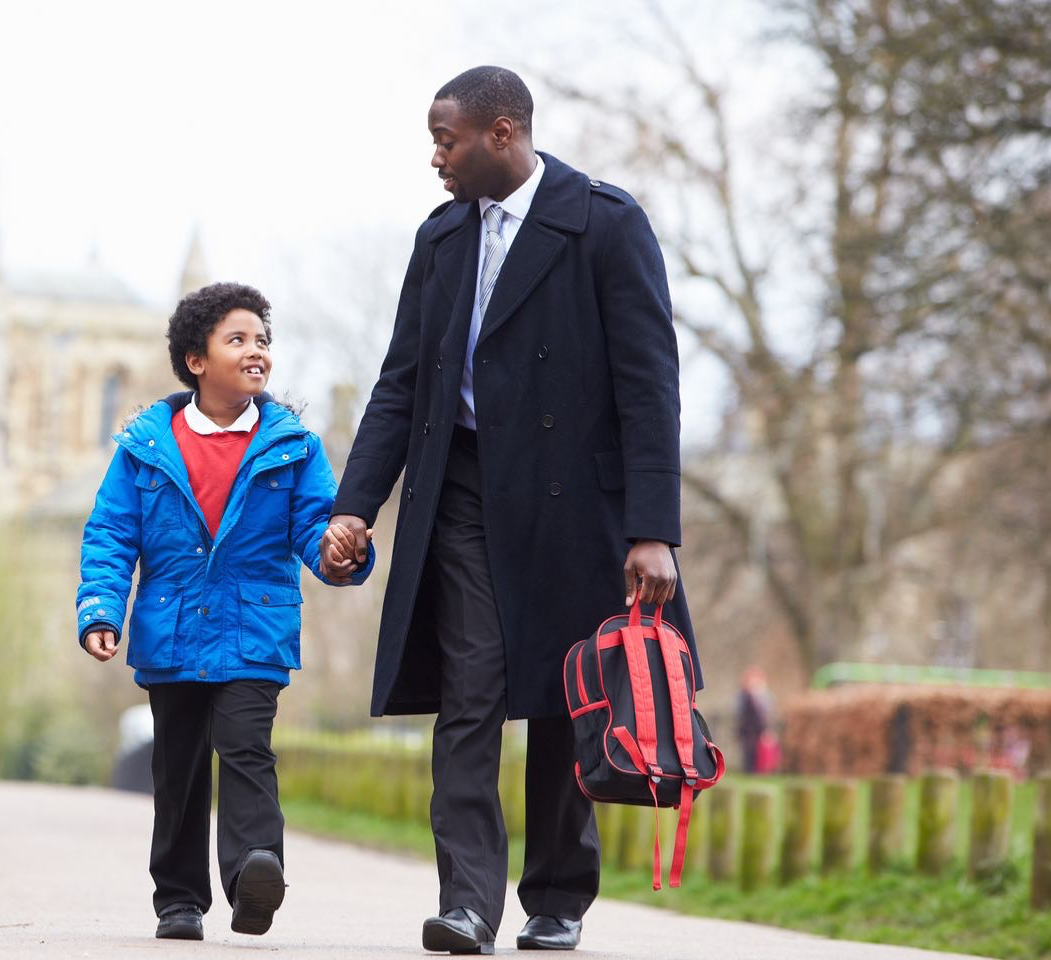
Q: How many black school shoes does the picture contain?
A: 2